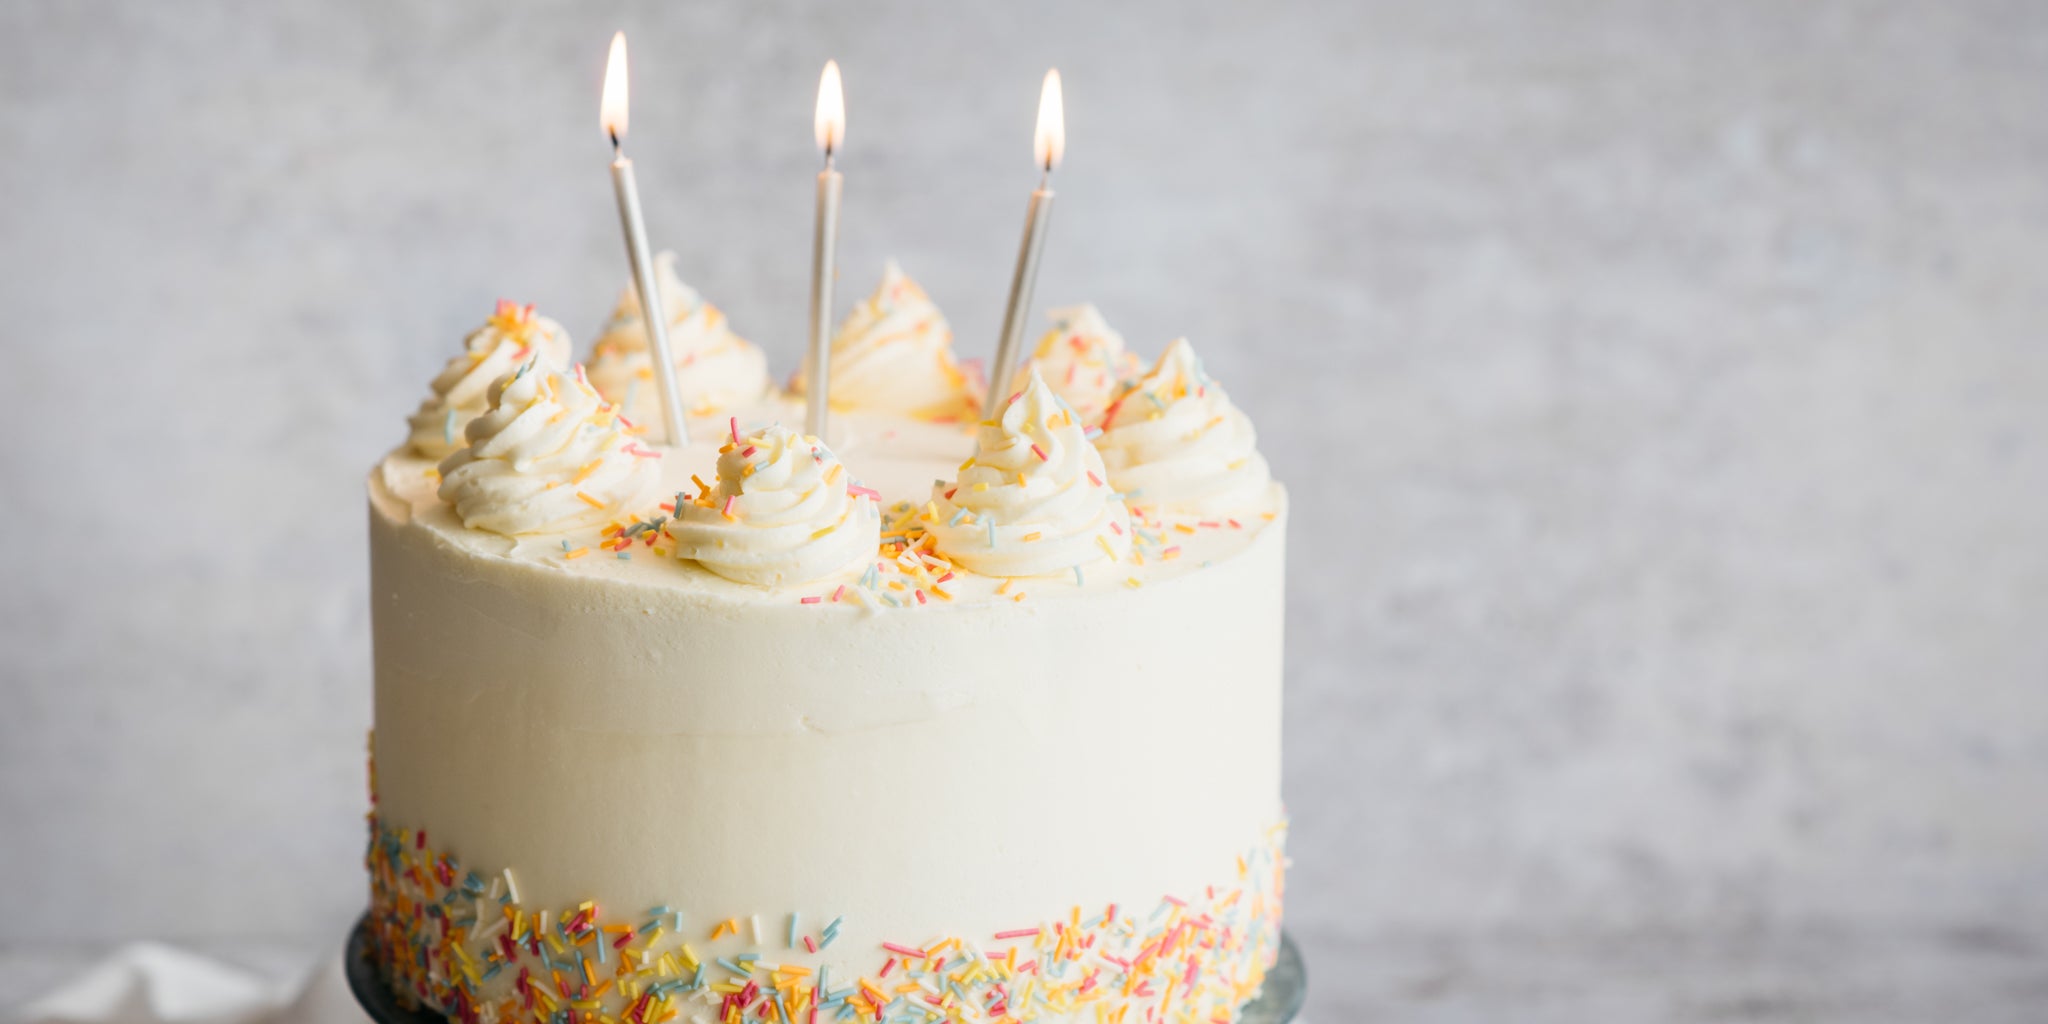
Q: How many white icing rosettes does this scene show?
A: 8